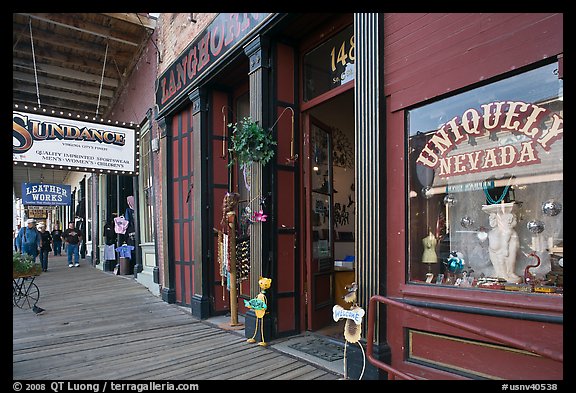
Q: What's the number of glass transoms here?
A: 1